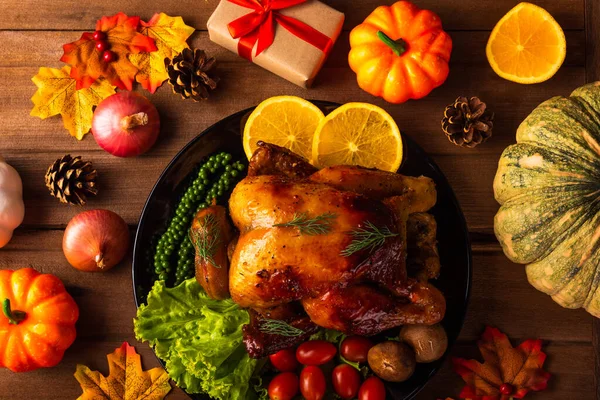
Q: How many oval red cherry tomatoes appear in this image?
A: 7